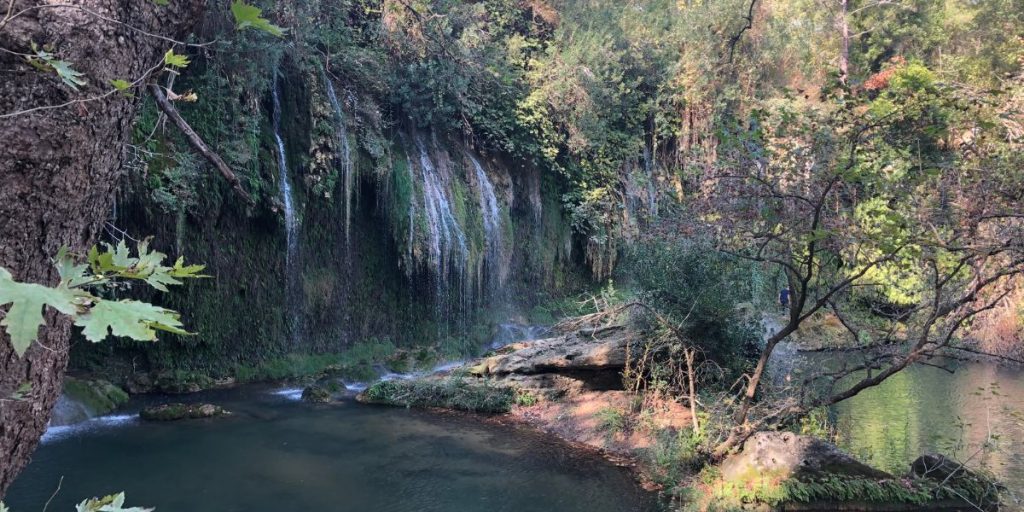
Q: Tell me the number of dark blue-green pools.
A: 1